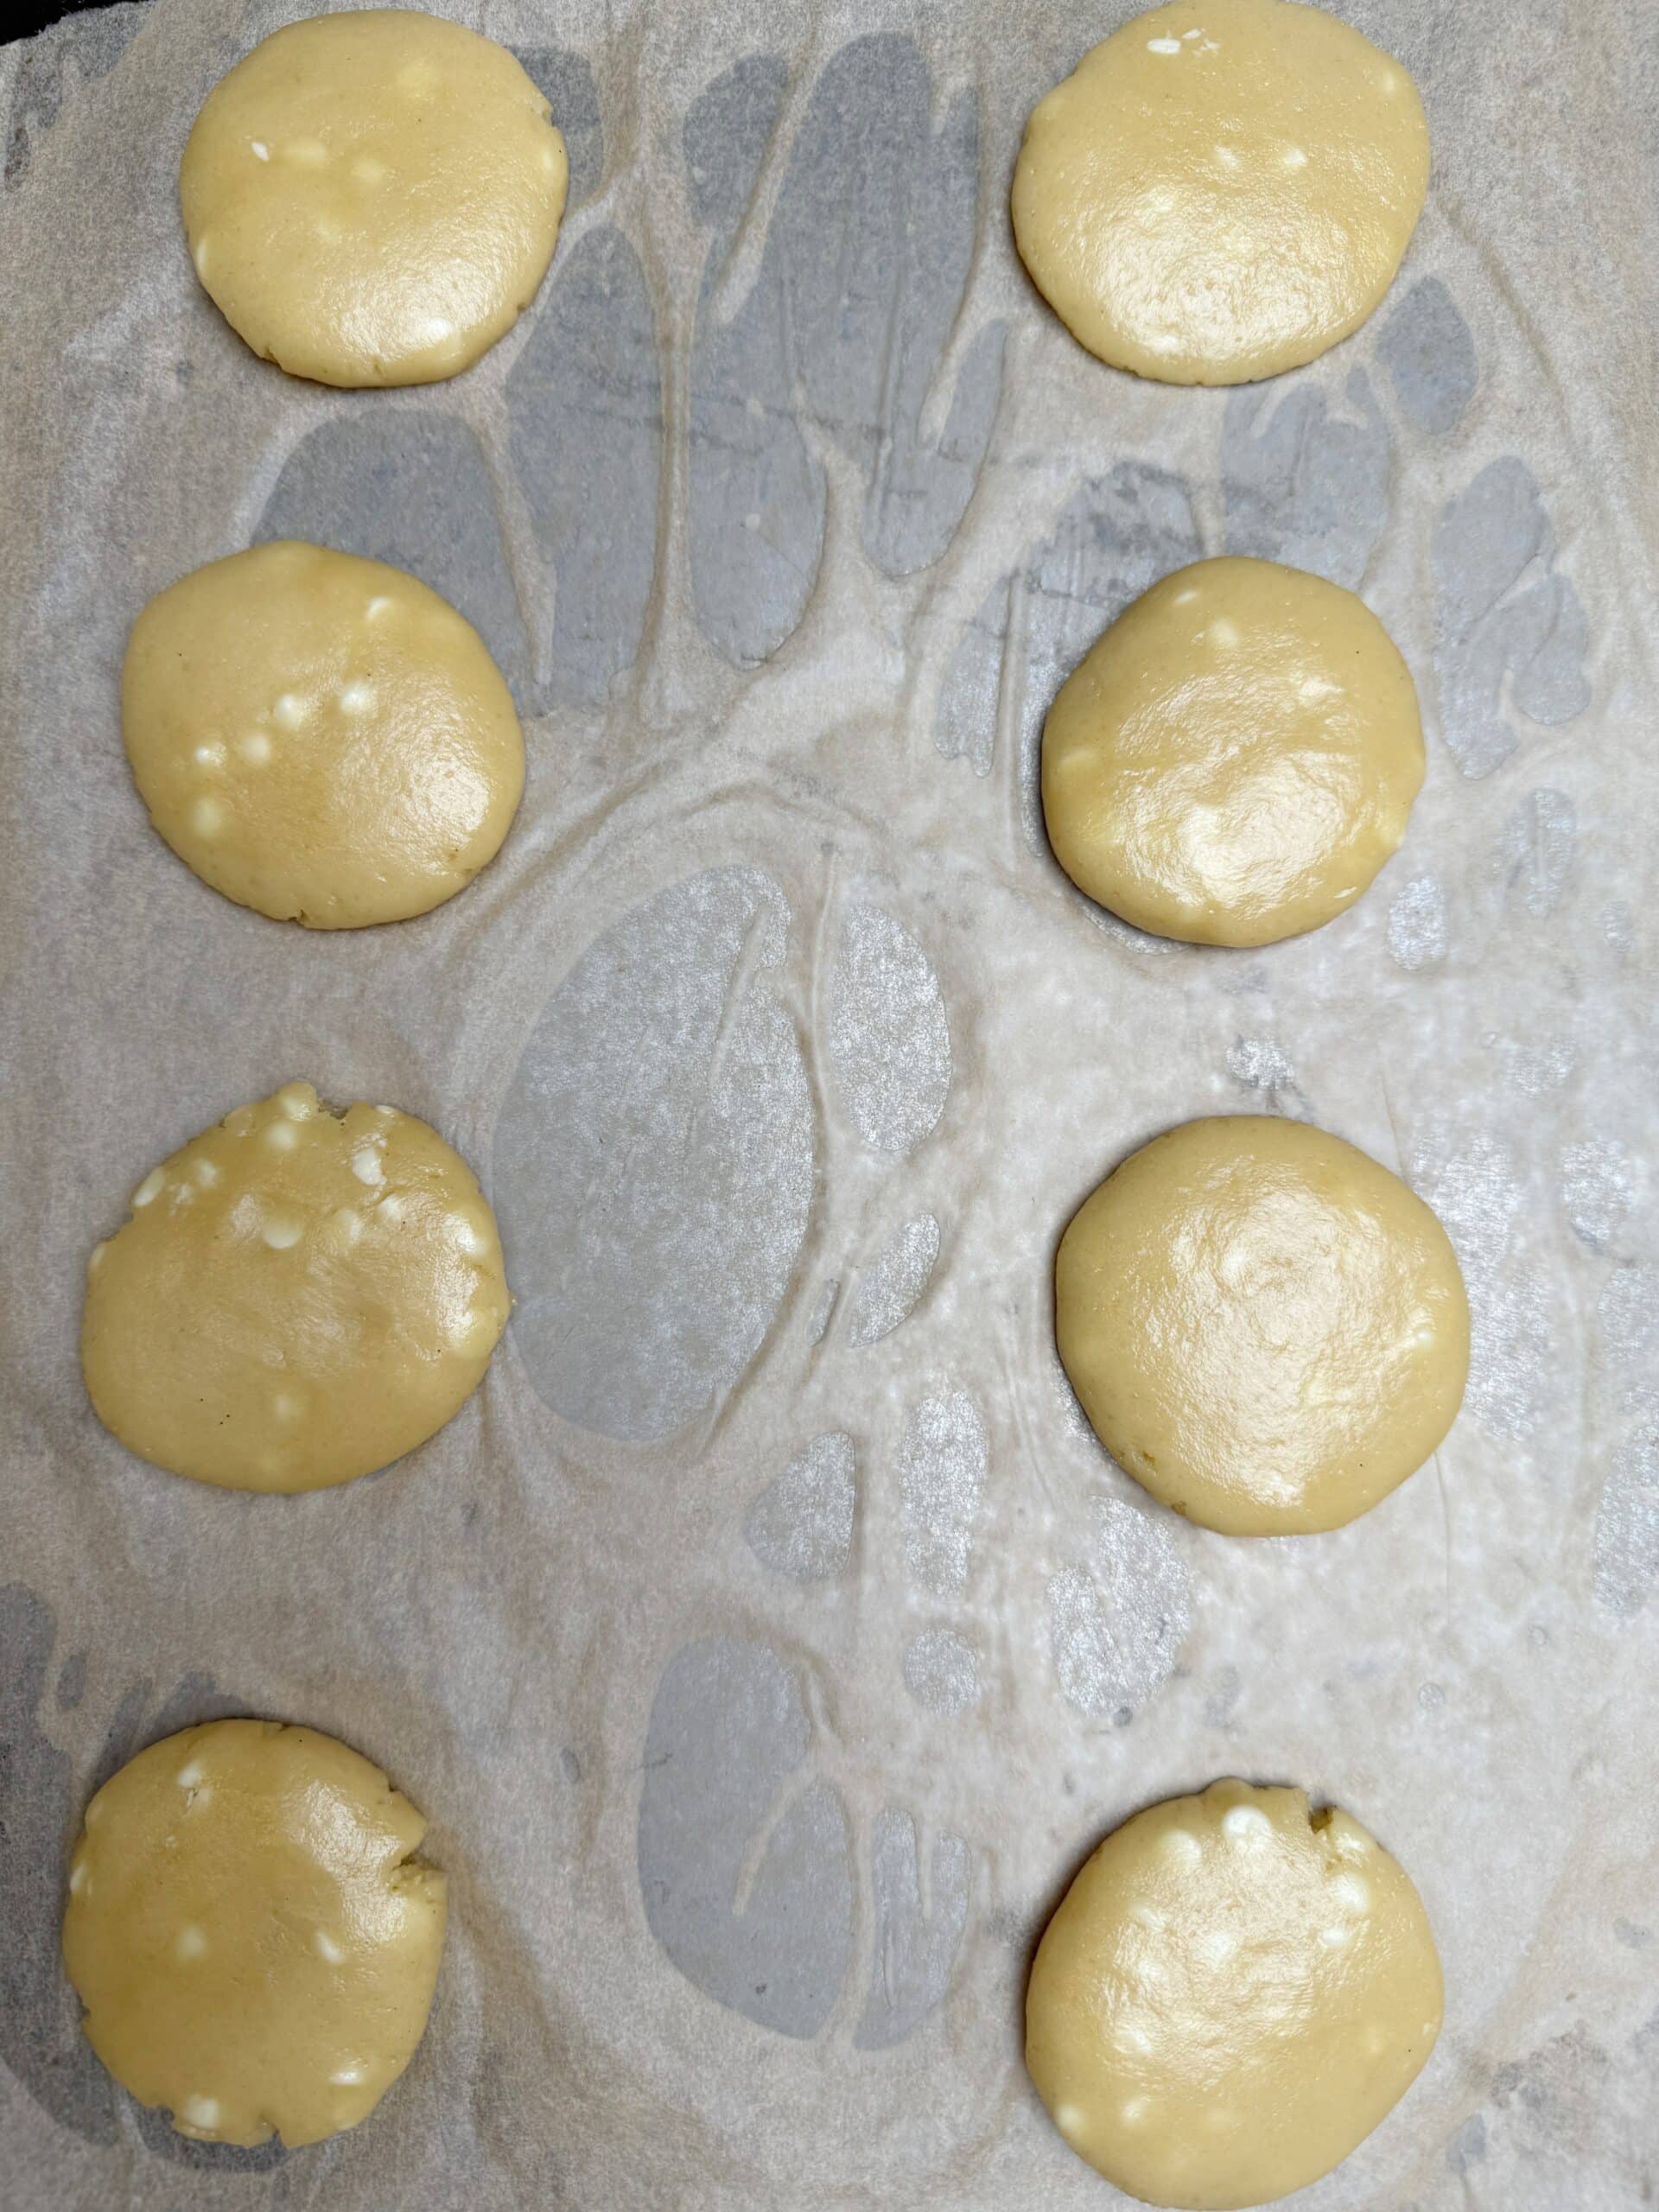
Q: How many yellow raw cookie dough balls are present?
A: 8